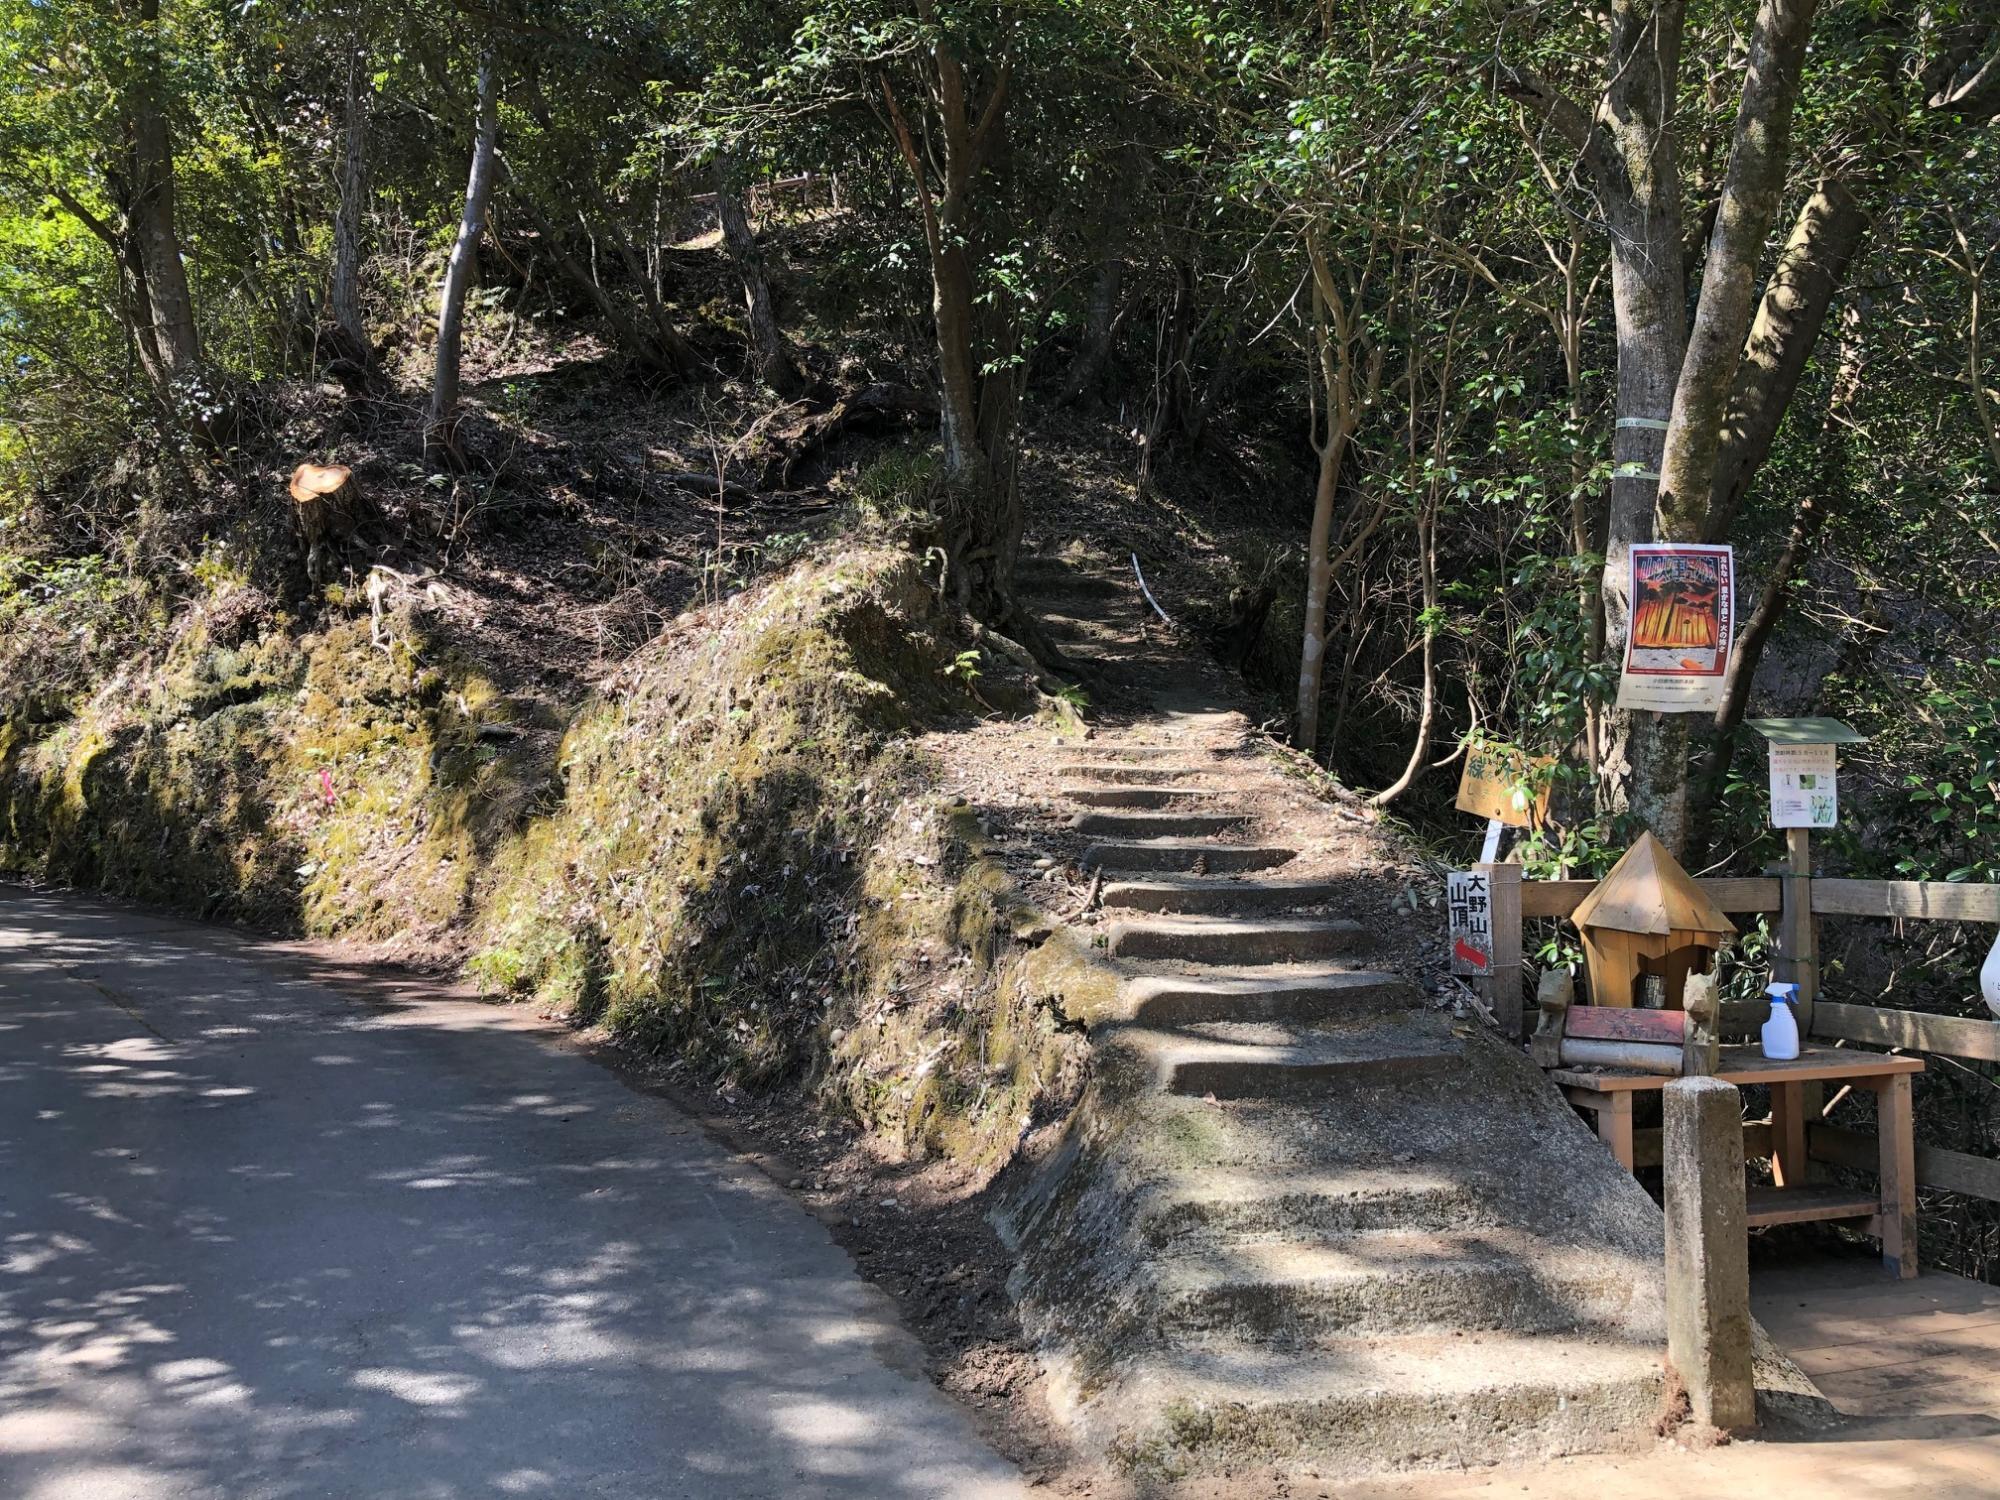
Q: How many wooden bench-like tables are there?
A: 1